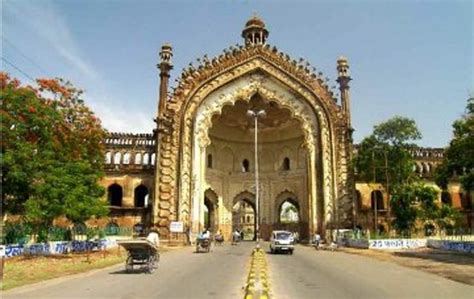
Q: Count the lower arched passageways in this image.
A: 3